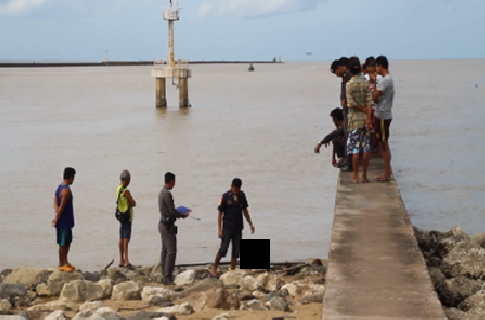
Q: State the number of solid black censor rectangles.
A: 1